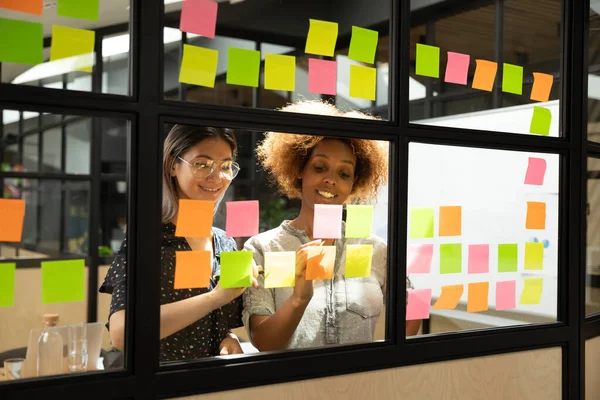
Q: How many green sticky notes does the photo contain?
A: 14